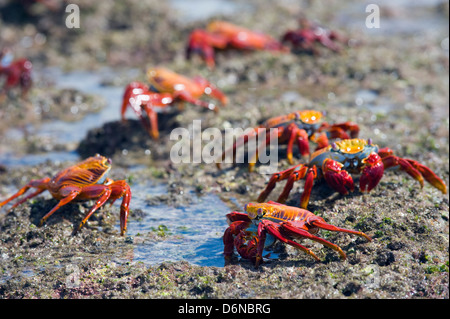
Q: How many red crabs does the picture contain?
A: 8